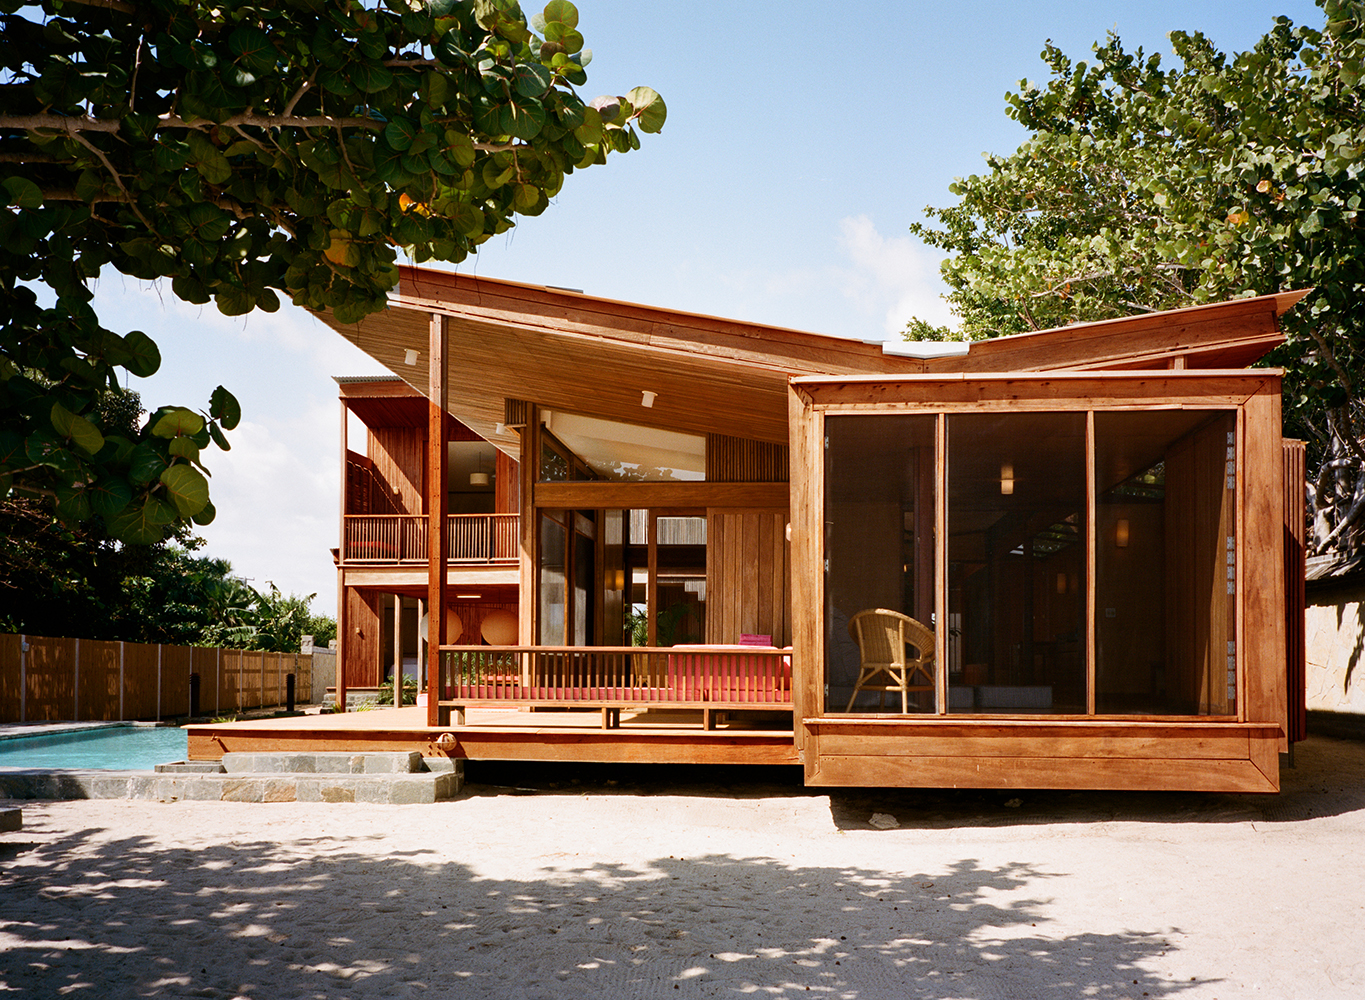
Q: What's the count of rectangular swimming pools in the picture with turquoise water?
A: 1